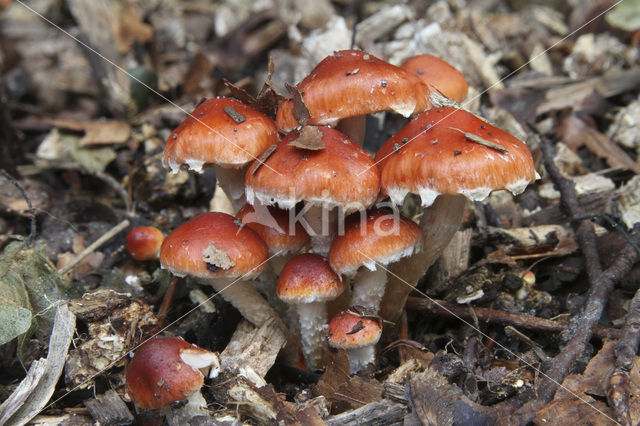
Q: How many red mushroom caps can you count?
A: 12